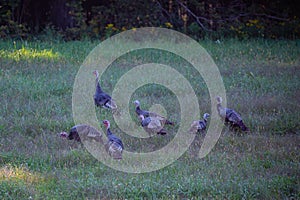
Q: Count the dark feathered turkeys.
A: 7